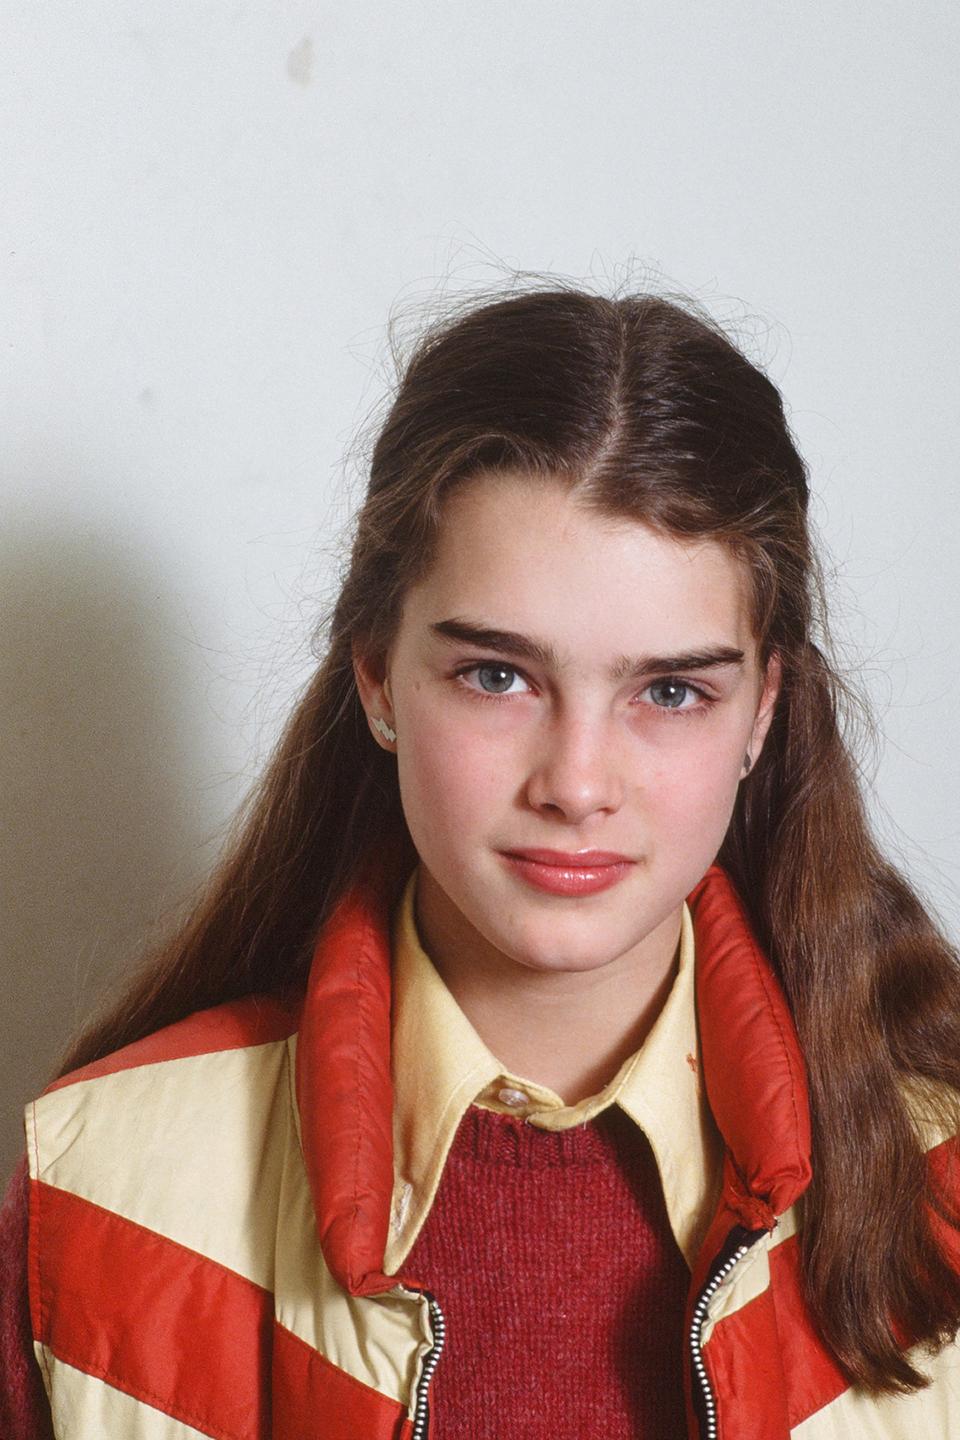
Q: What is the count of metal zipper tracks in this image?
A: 2